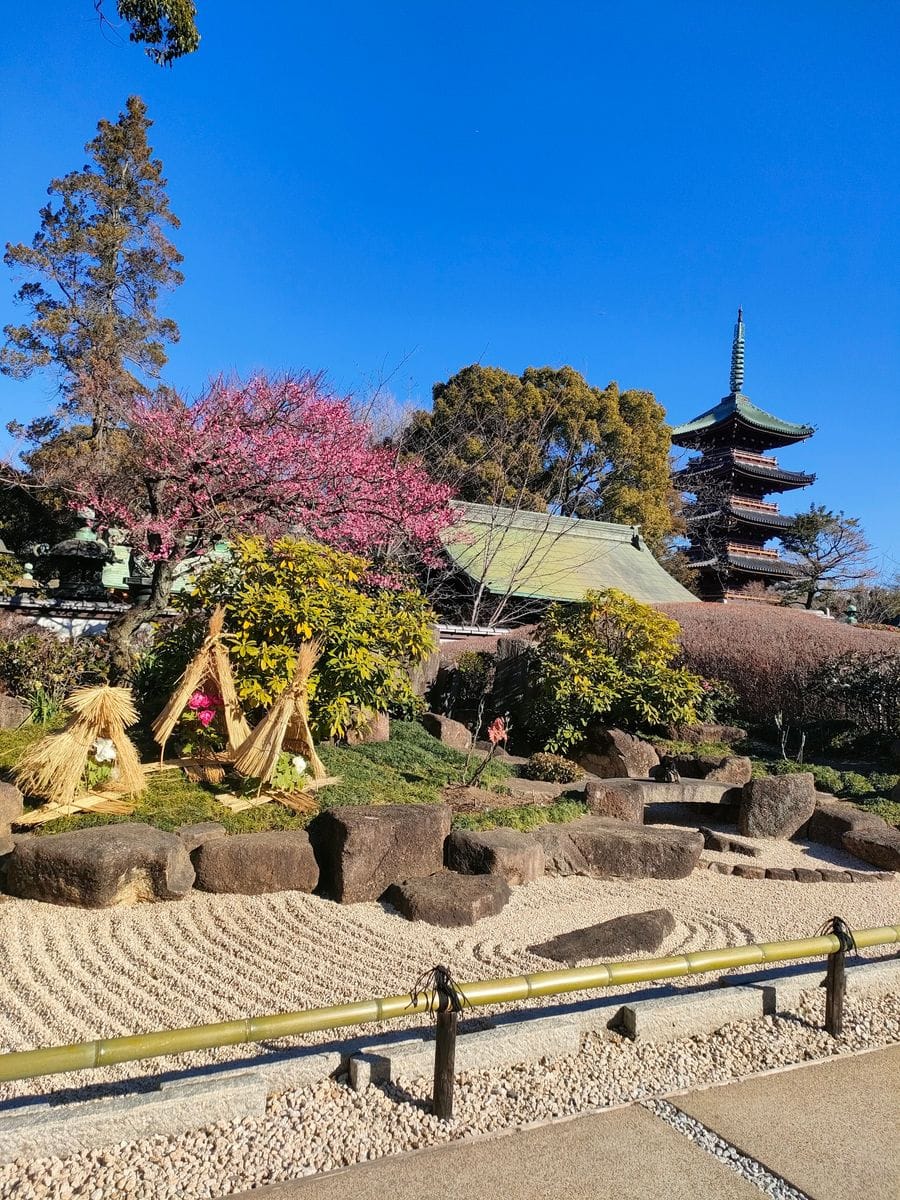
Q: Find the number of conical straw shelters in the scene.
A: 3